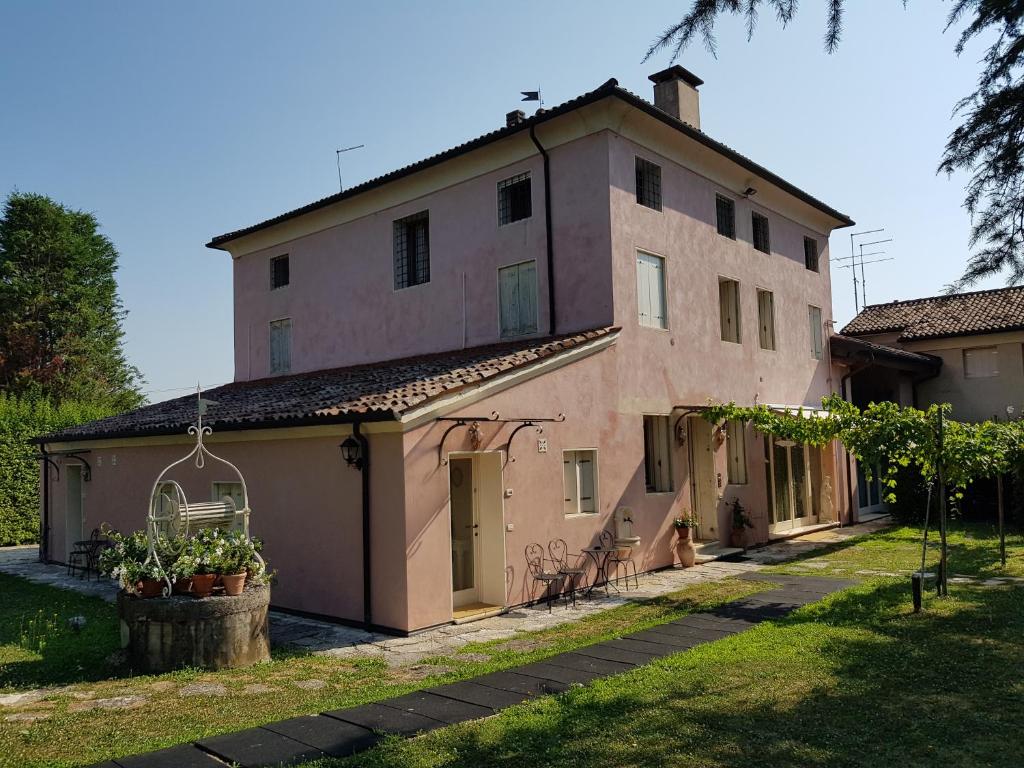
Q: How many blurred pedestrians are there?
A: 0